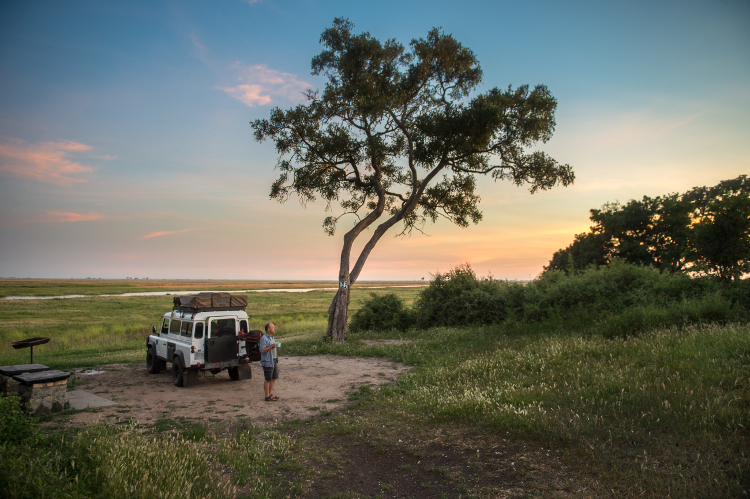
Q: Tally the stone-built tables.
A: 2